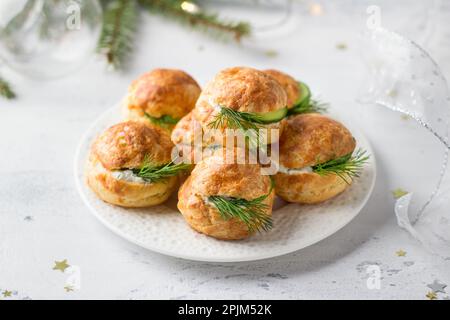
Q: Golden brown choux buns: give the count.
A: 7